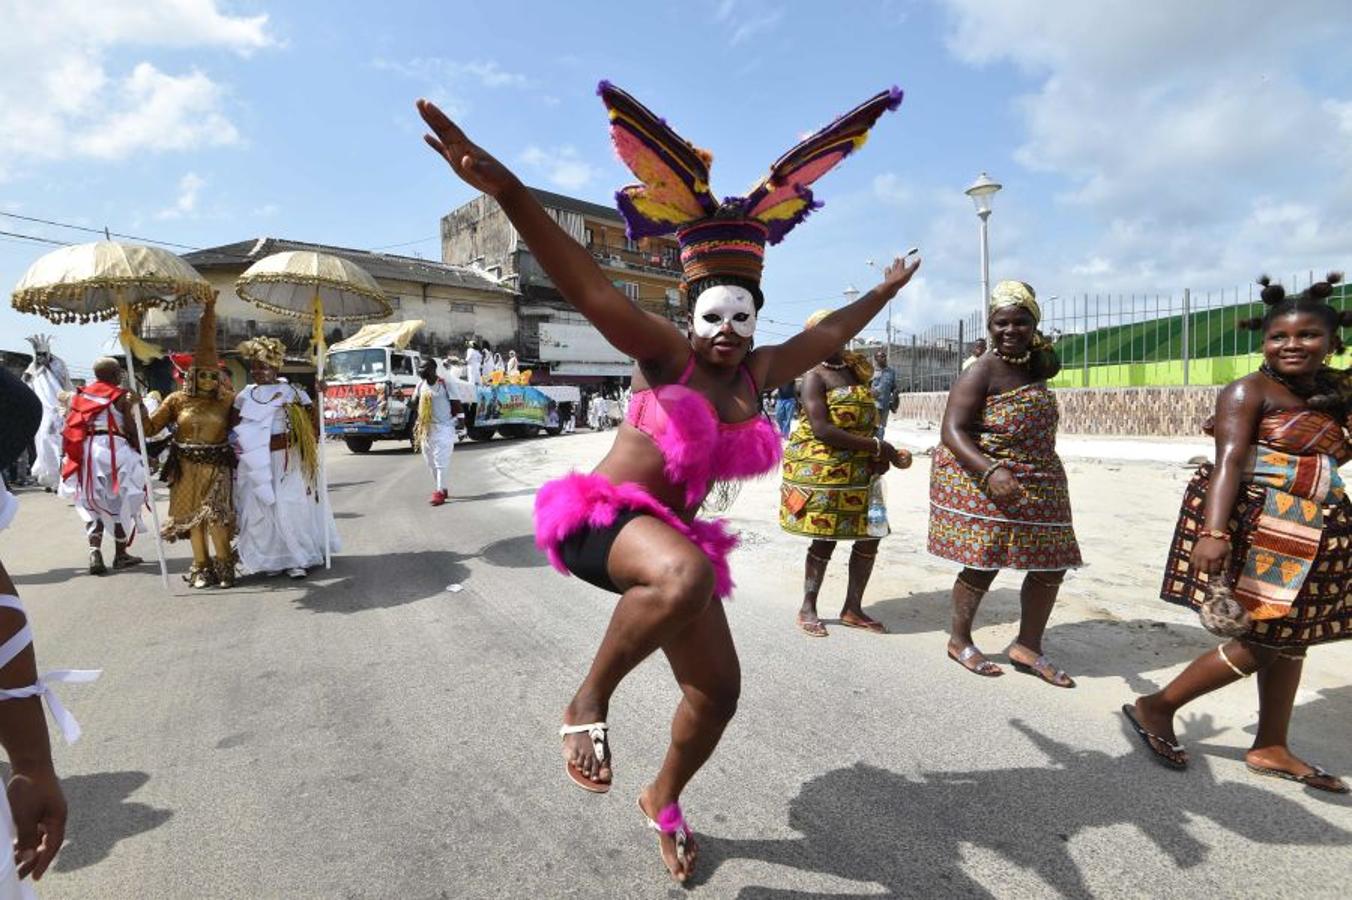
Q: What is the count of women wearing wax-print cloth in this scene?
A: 3